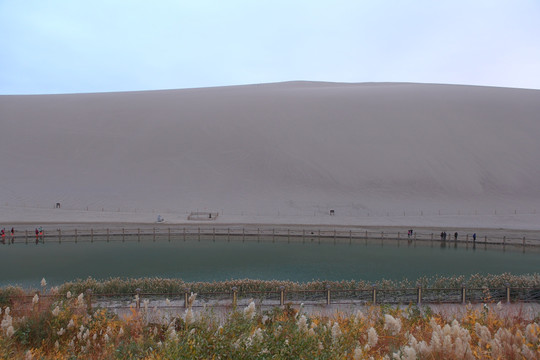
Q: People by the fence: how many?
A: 10